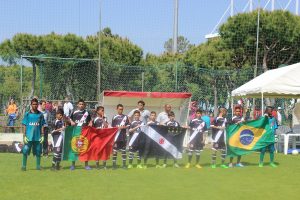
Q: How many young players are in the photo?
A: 12